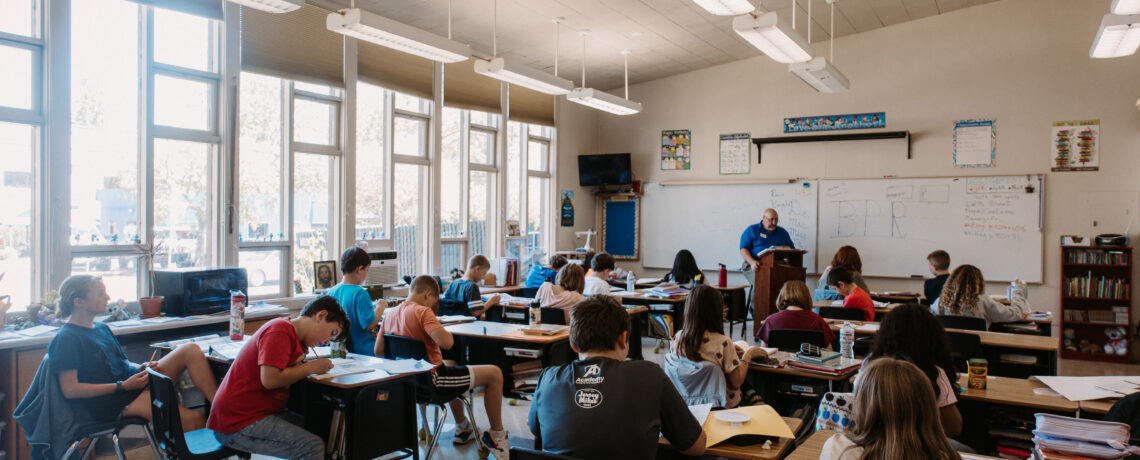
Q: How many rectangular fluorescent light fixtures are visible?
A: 9